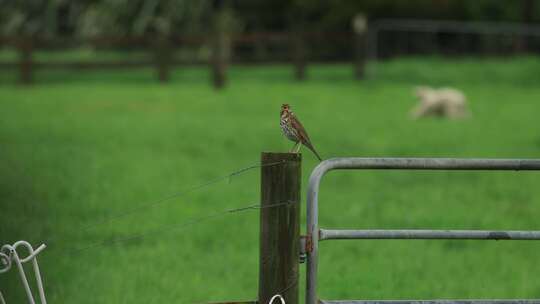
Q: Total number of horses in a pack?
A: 0